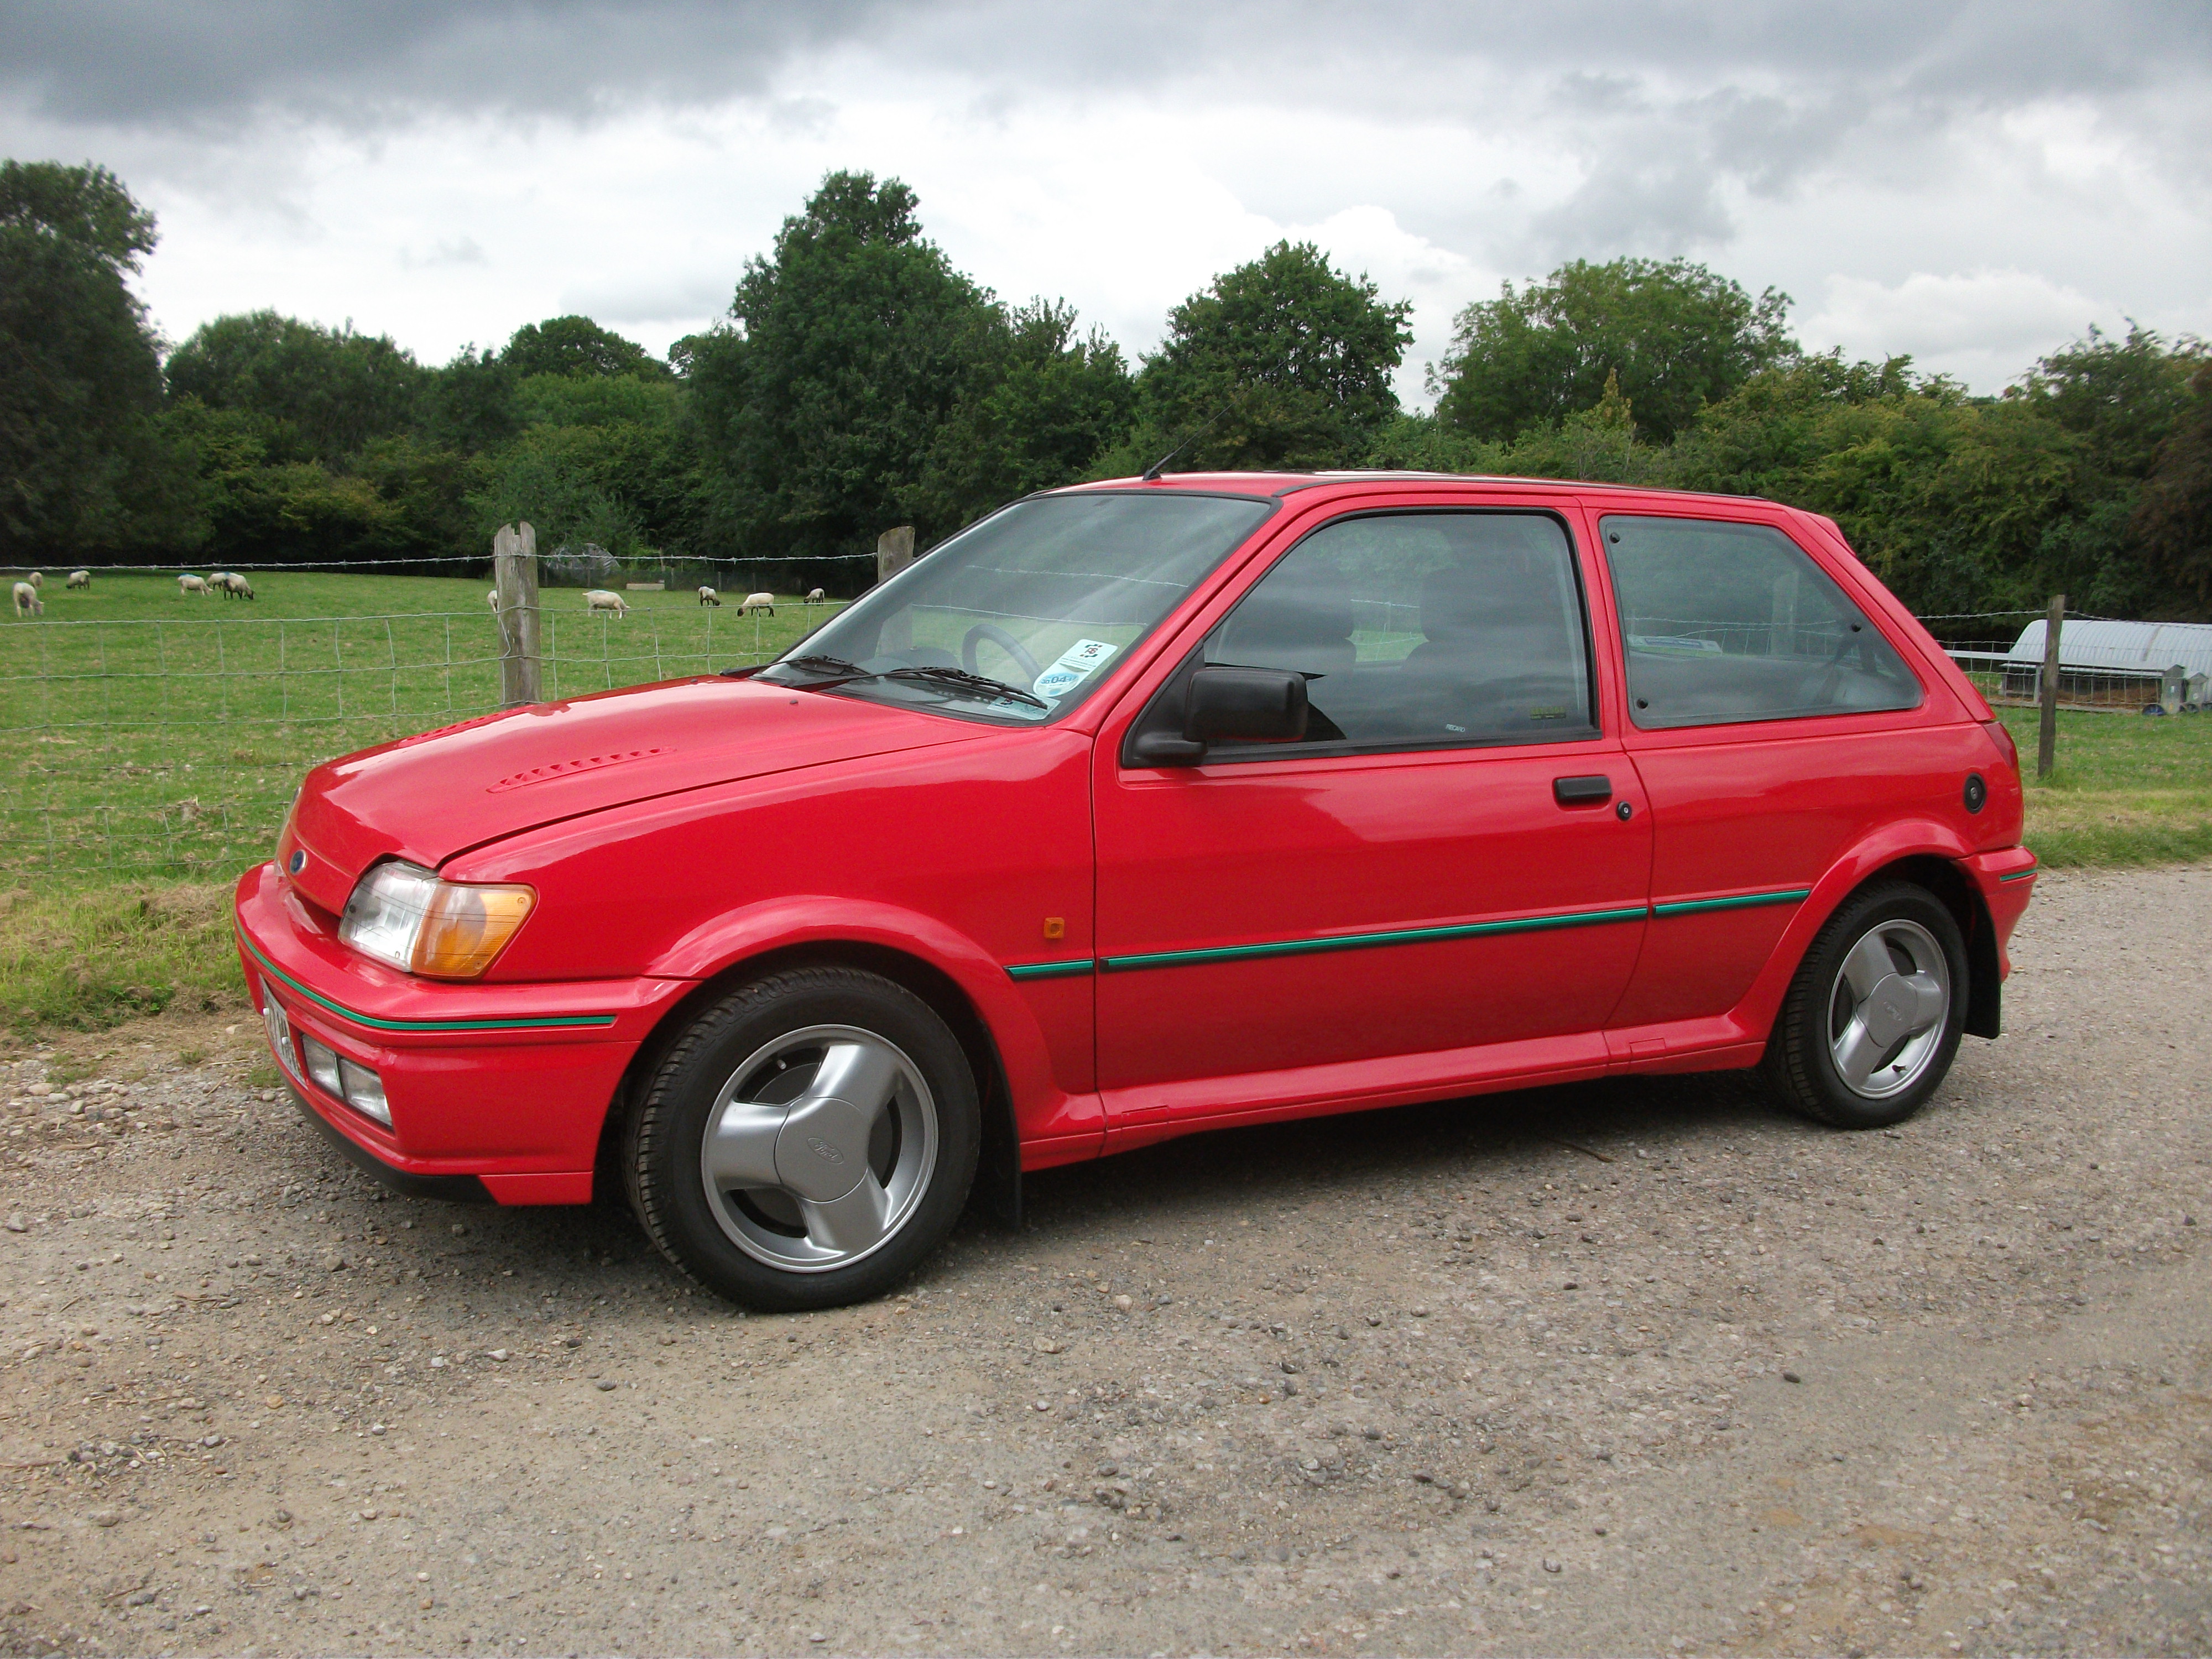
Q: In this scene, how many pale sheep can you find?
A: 11